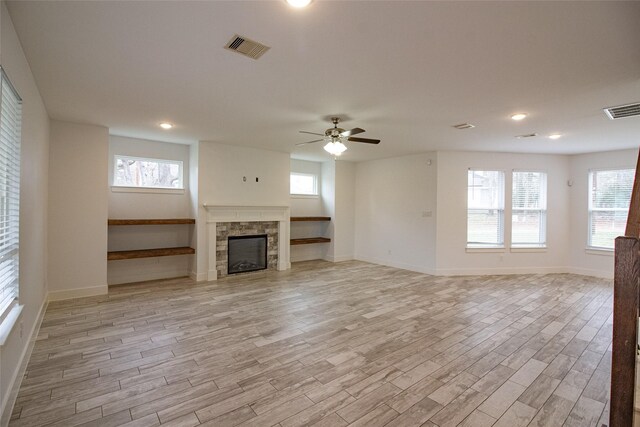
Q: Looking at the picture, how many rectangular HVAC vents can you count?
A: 4